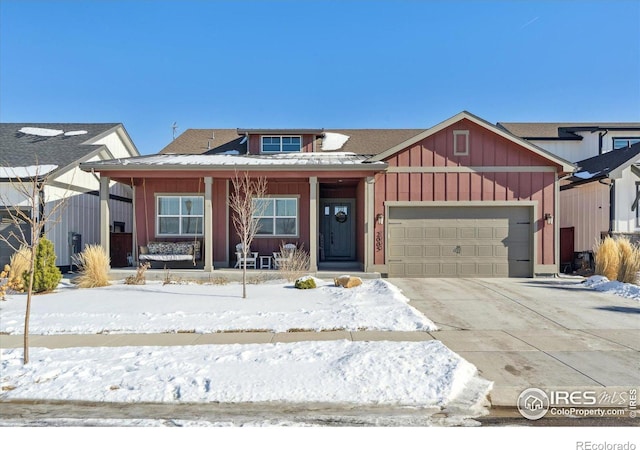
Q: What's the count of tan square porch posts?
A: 4